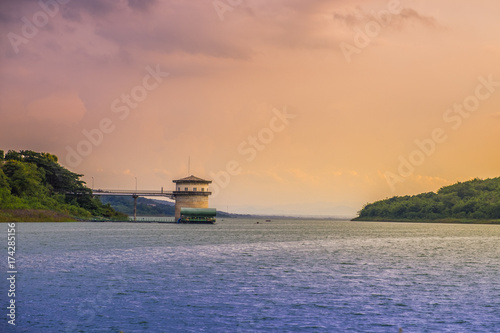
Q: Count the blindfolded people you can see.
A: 0